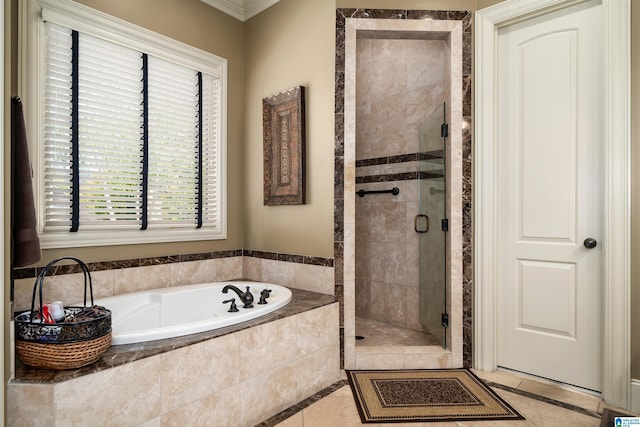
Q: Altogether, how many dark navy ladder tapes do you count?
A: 3